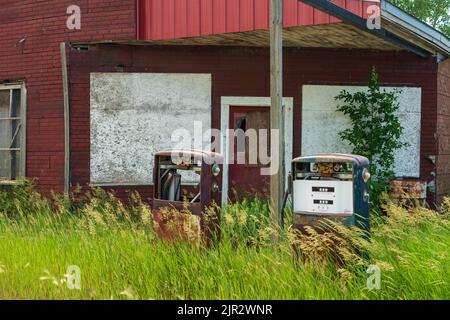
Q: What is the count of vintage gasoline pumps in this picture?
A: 2